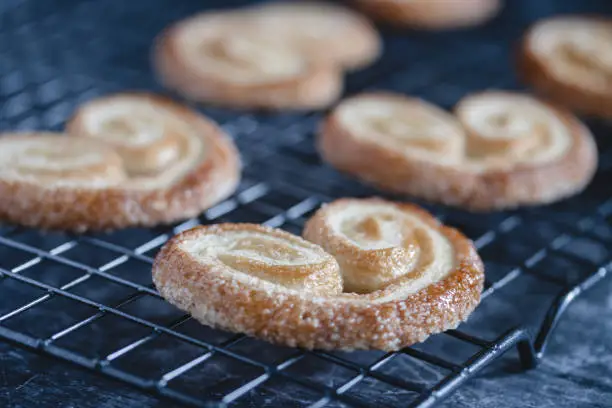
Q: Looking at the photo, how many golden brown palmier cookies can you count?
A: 6